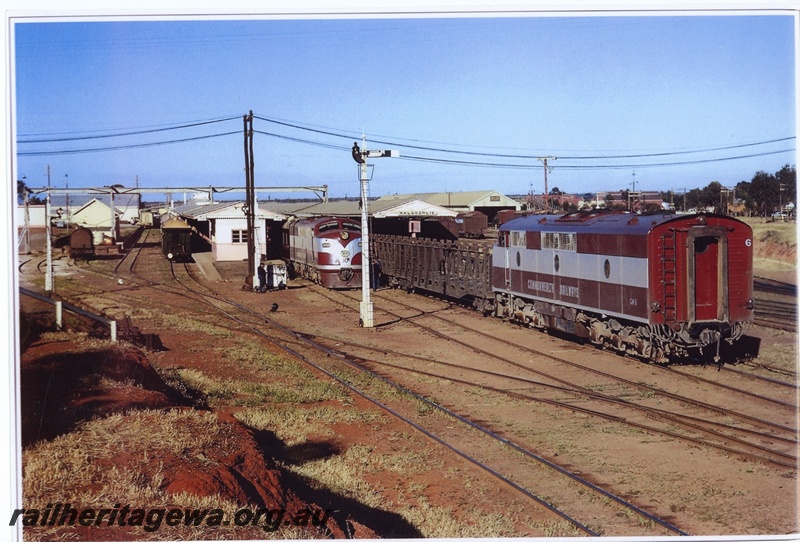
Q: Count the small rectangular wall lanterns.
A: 0